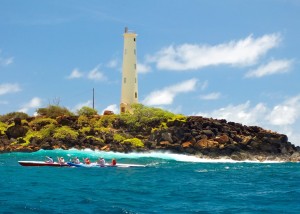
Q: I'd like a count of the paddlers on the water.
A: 6